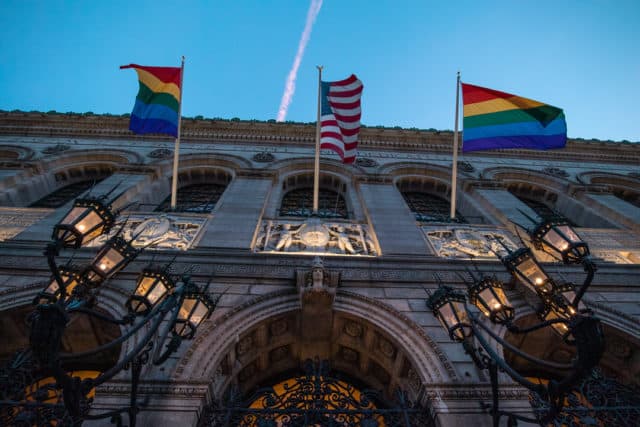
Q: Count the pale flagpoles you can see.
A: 3